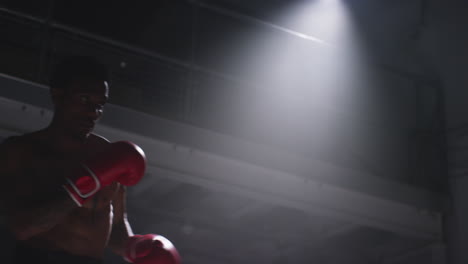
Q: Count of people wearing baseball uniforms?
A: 0